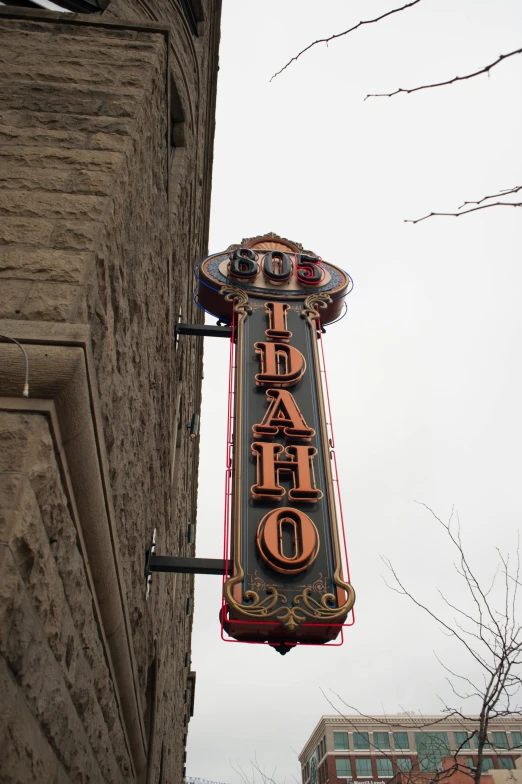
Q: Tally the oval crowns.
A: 1